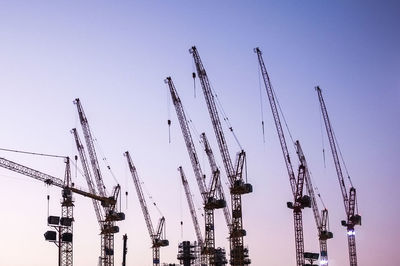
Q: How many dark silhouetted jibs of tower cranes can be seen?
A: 11